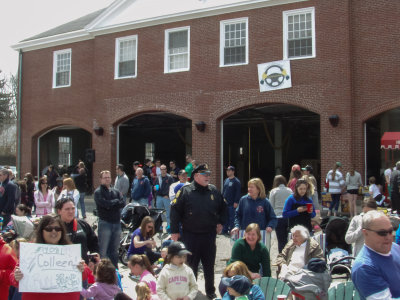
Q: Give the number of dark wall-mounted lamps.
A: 3